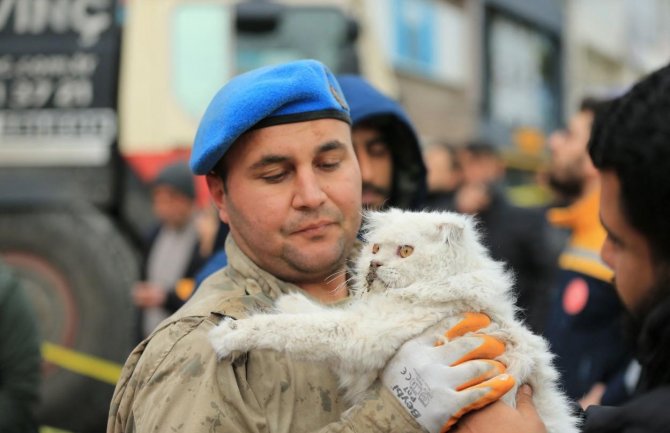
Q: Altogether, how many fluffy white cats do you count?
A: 1